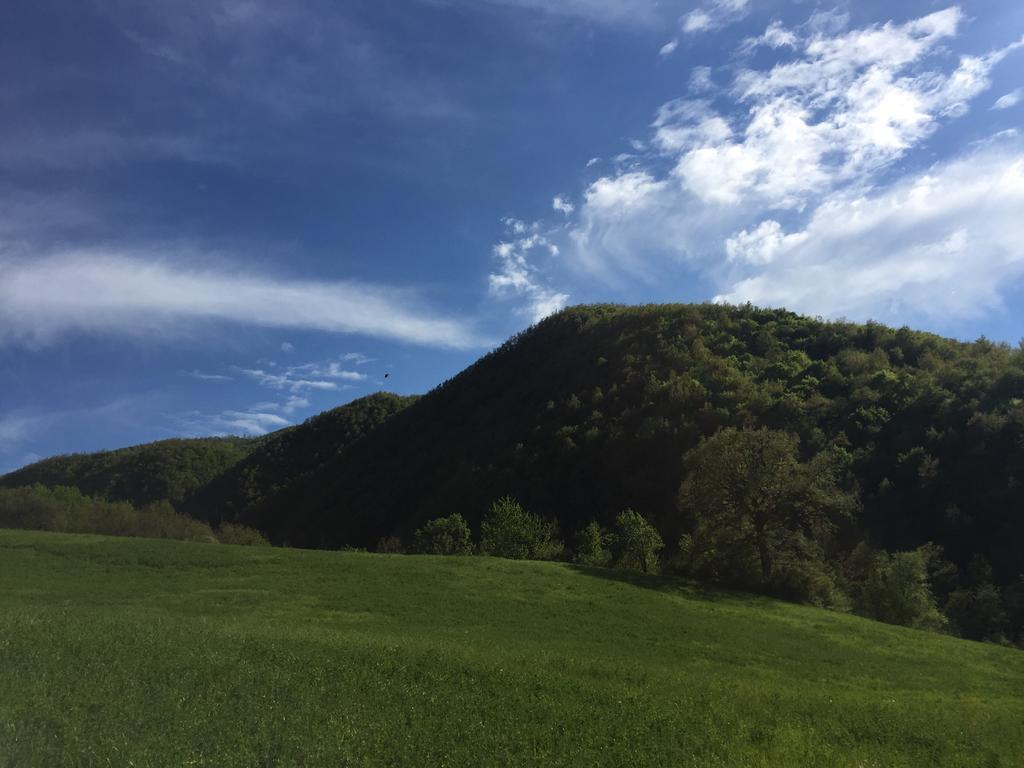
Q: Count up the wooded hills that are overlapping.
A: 3